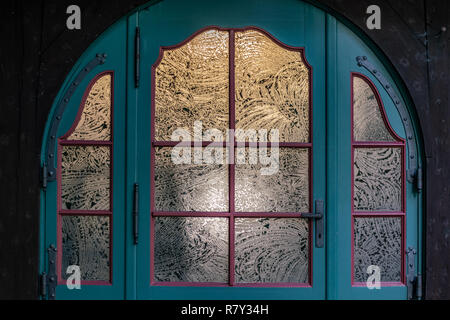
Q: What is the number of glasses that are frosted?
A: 12